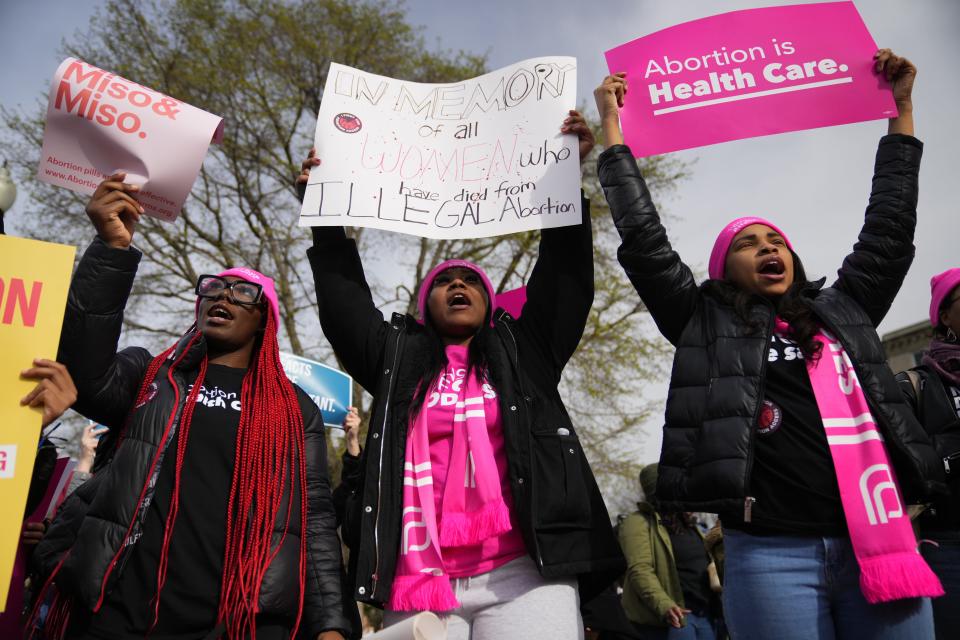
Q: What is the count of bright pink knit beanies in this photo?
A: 4